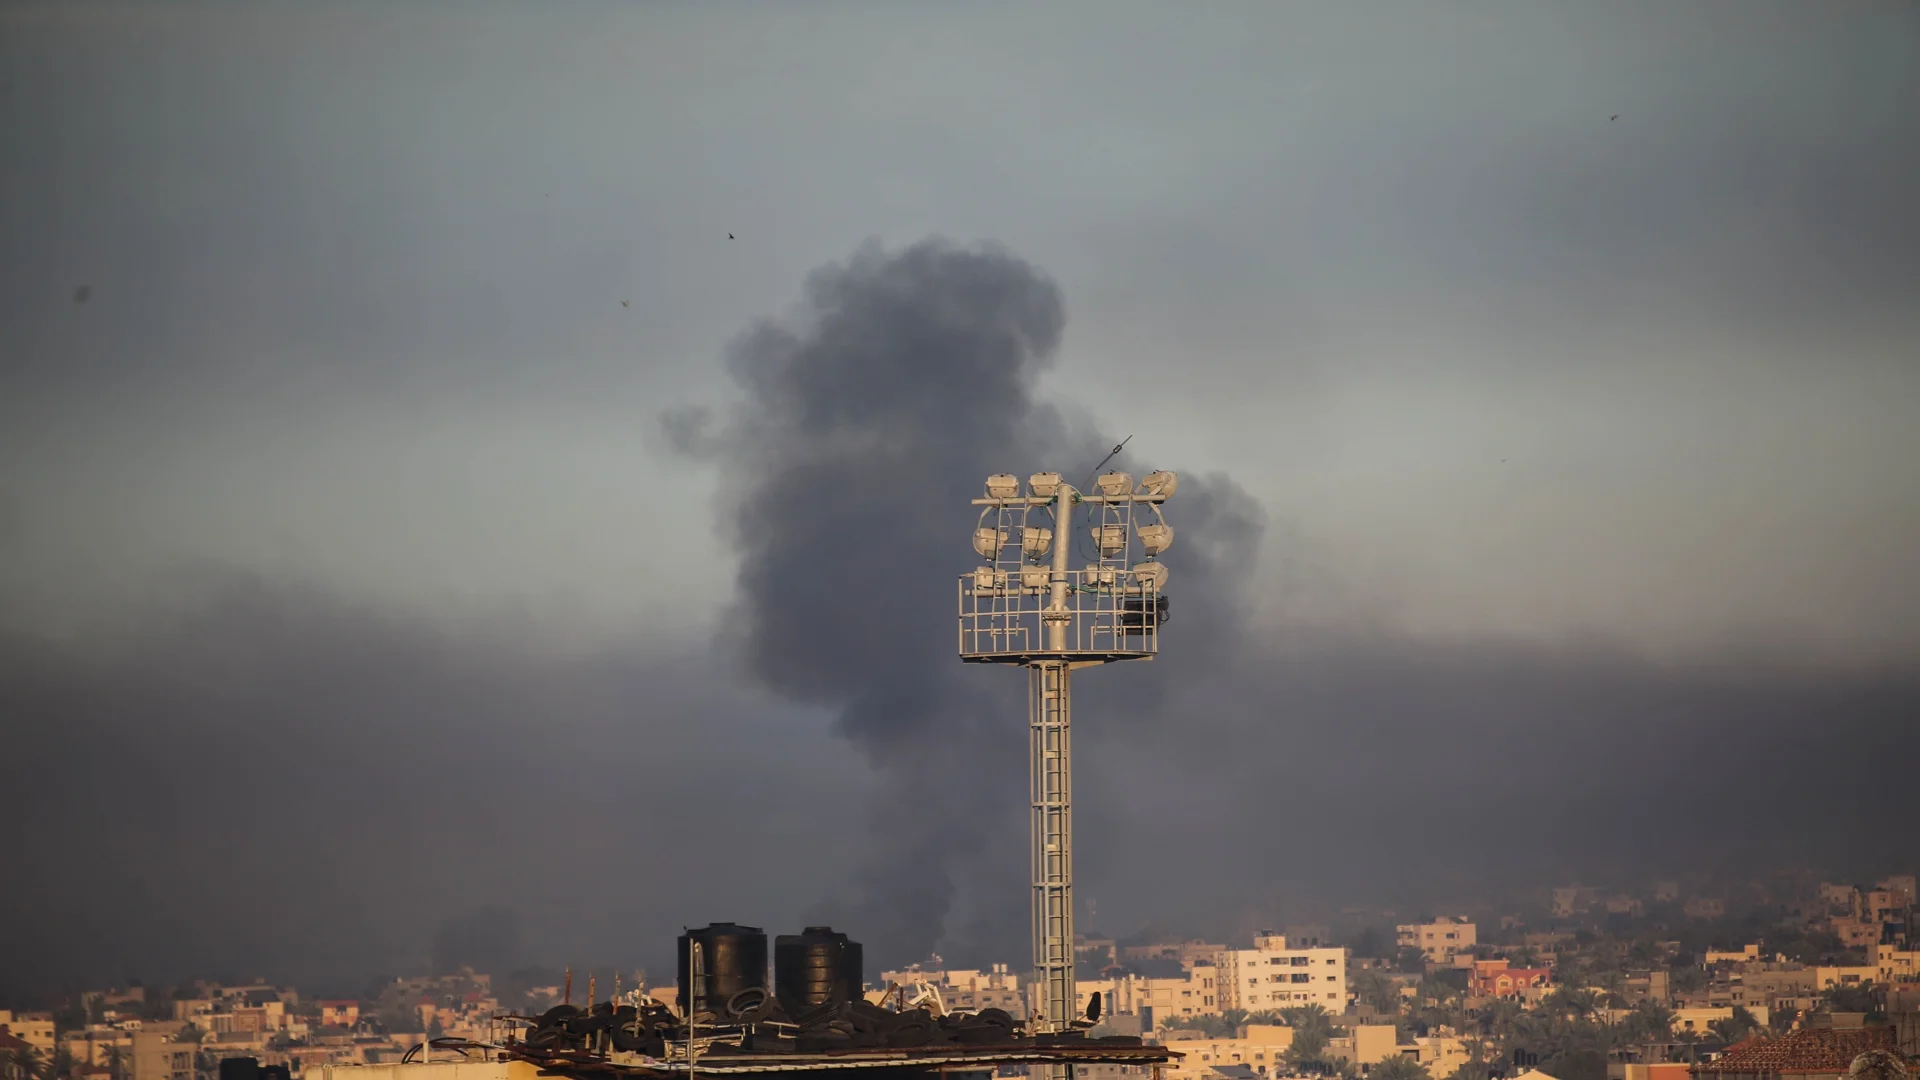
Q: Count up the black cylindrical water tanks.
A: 2